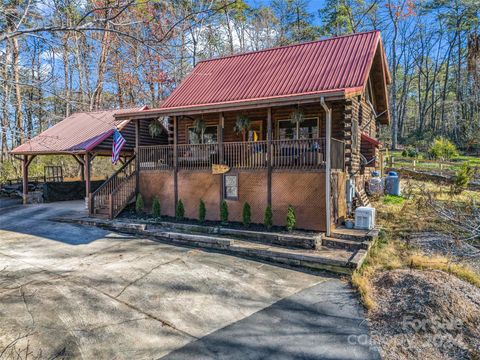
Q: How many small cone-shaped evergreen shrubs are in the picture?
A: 8